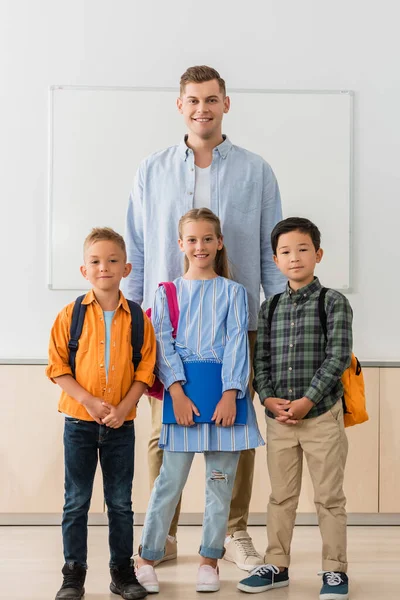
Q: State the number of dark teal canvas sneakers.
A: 2